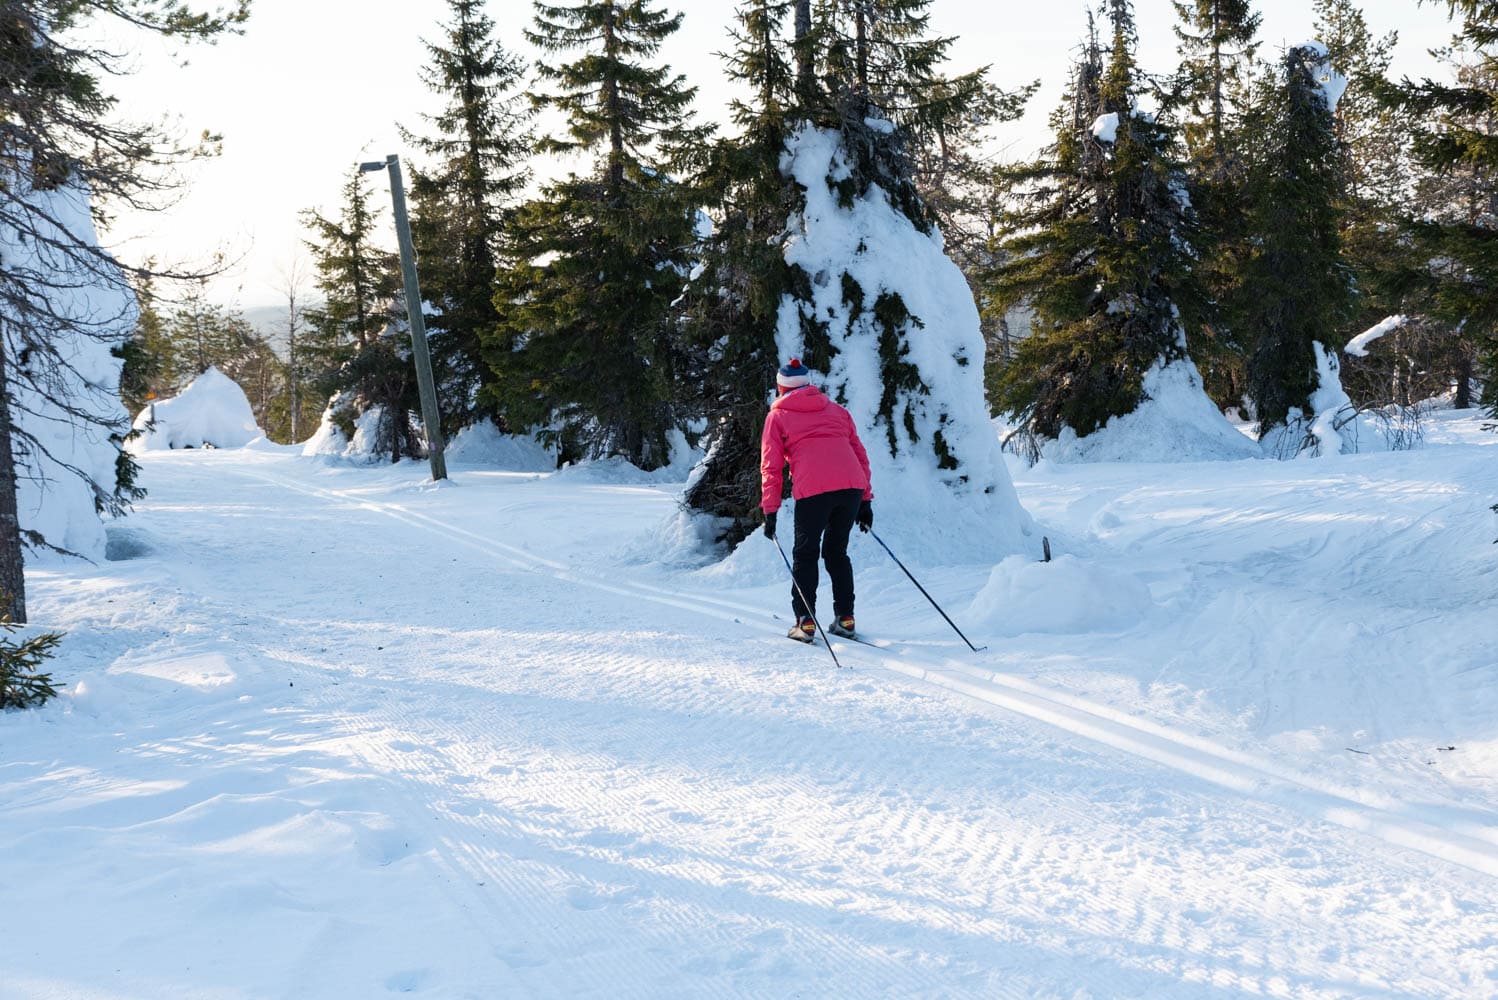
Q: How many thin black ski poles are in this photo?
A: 2